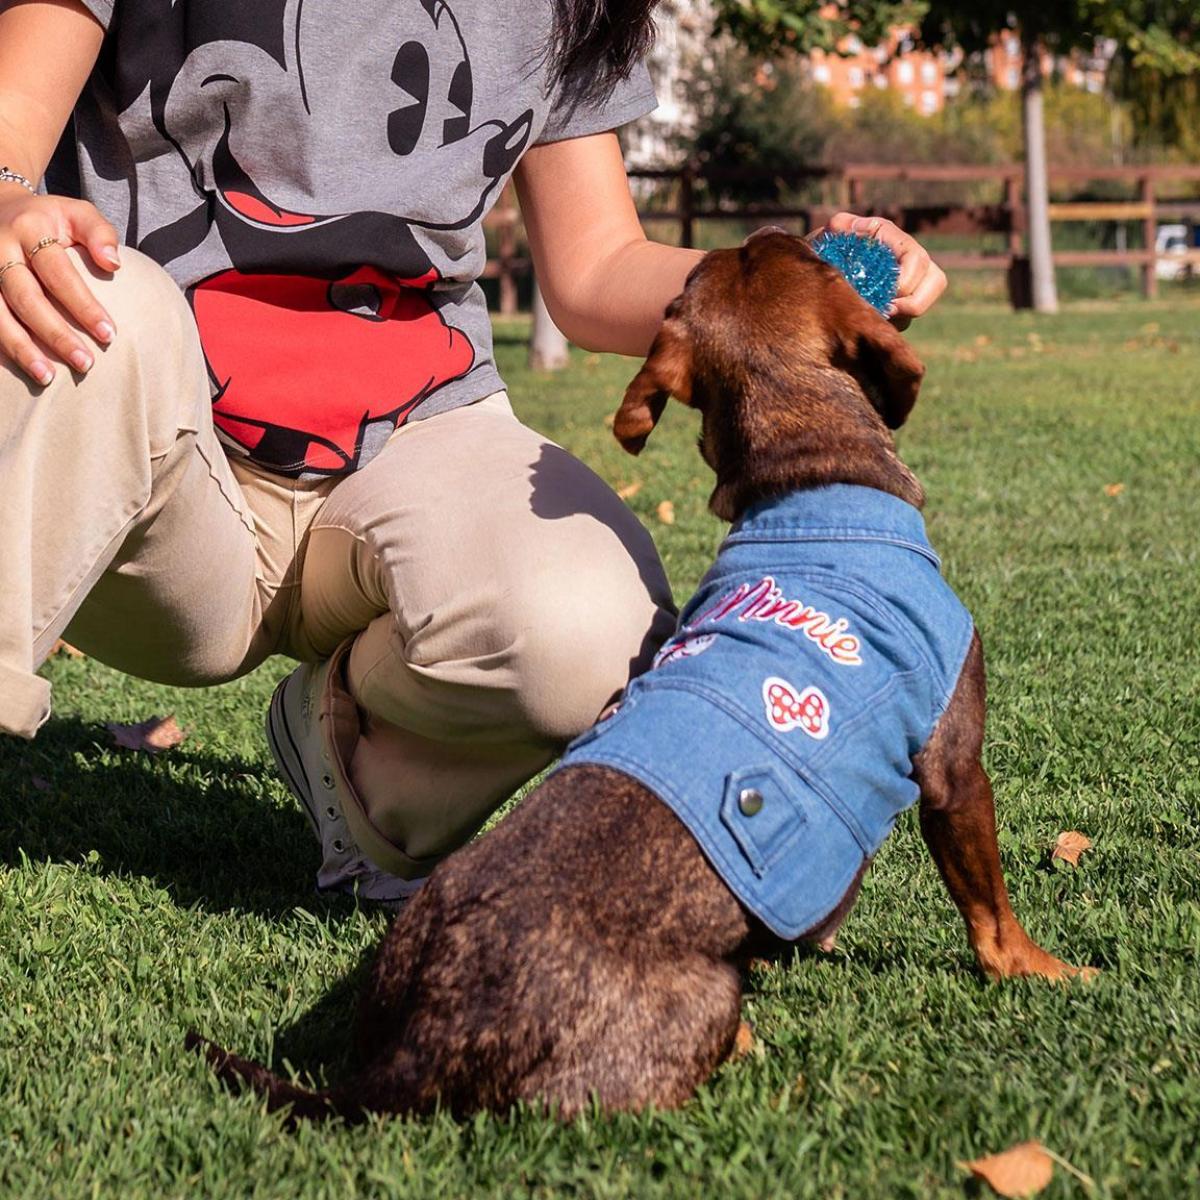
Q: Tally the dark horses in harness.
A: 0